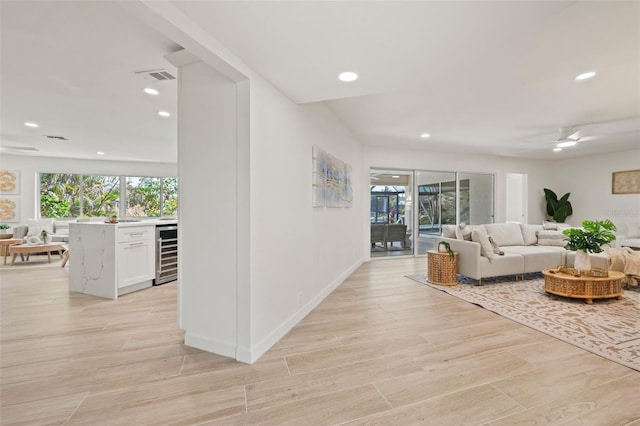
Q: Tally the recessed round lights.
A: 8